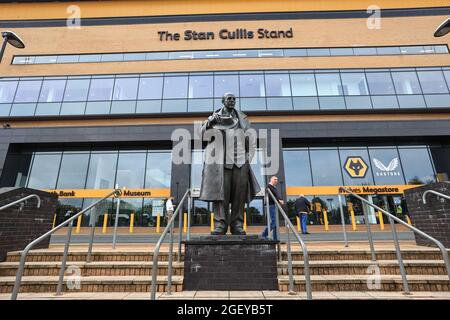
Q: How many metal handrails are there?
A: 6